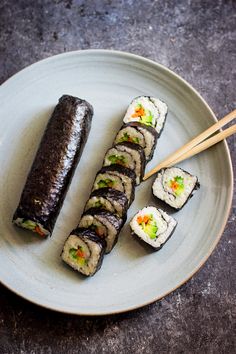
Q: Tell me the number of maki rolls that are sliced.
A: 9